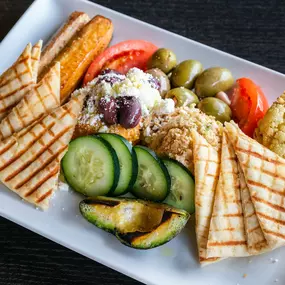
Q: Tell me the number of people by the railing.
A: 0